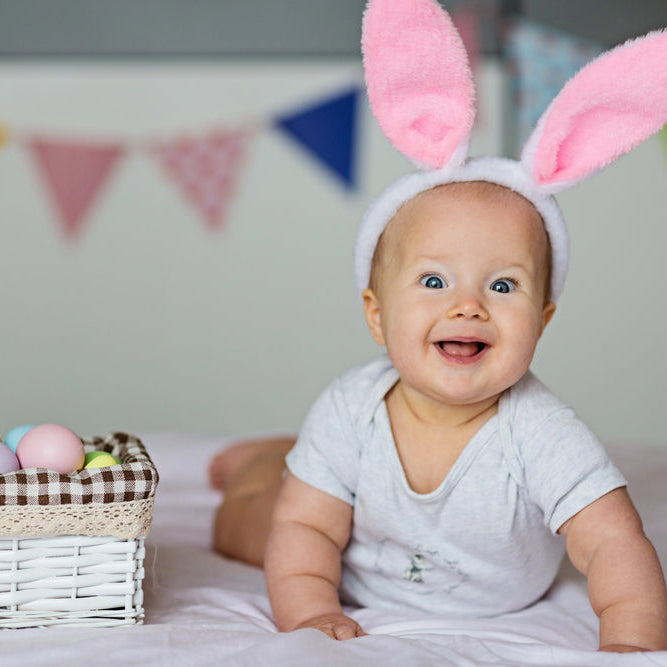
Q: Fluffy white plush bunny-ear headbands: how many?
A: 1